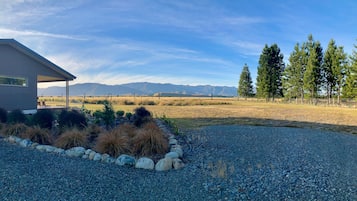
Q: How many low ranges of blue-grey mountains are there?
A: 1